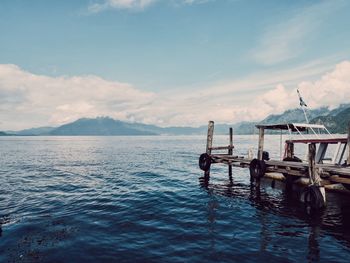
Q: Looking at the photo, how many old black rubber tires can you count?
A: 3